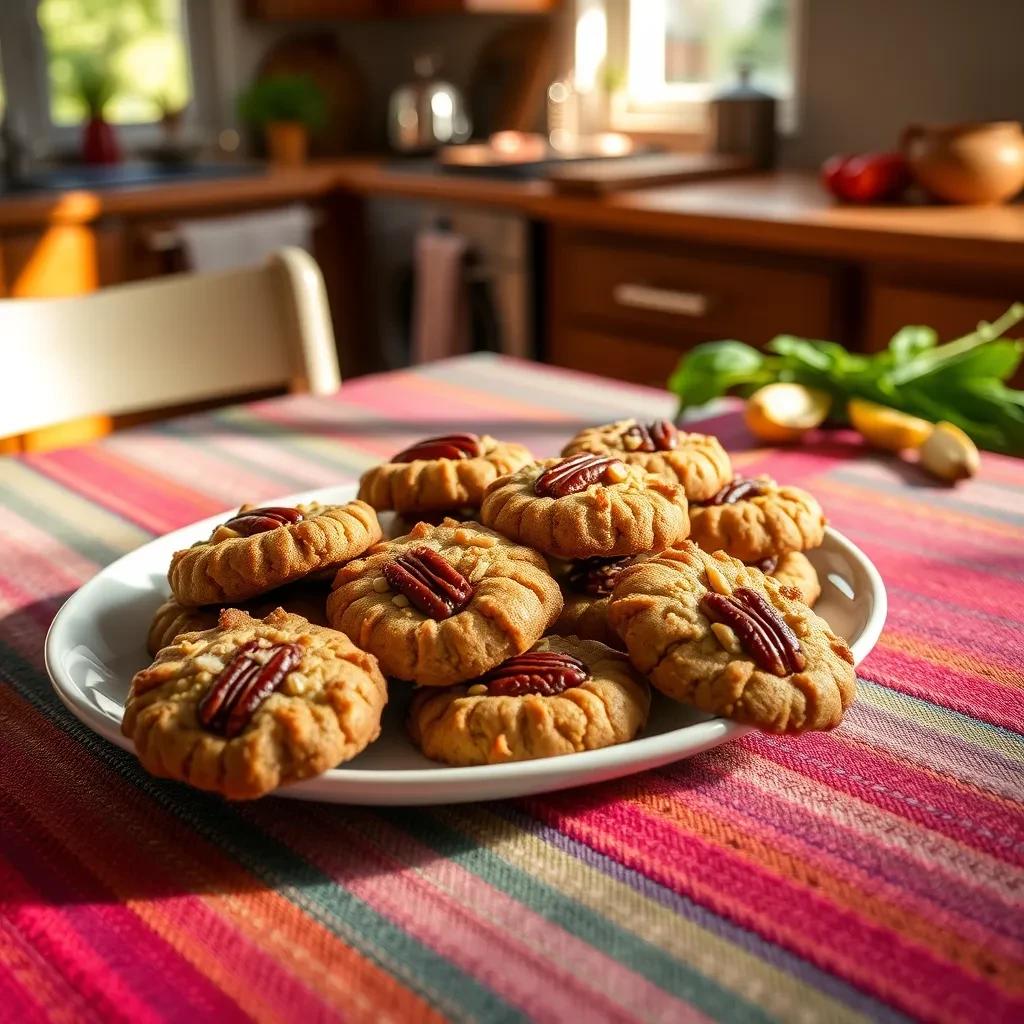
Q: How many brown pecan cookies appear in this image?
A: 12